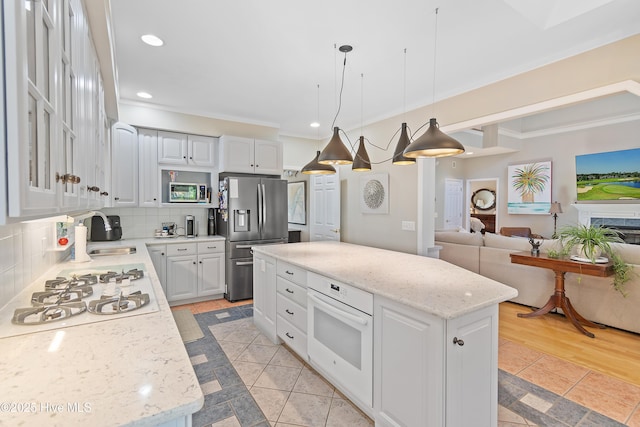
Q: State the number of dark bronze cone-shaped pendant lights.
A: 5